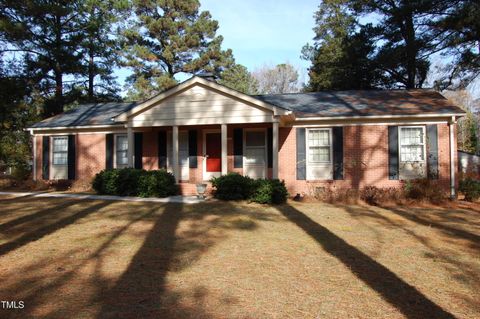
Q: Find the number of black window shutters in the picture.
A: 12